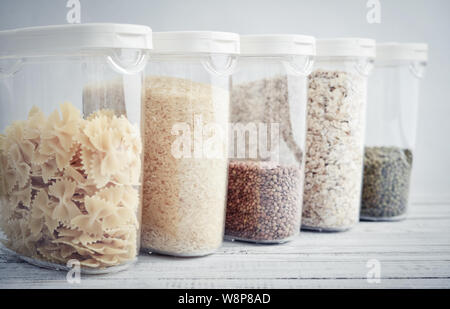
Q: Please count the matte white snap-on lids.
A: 5